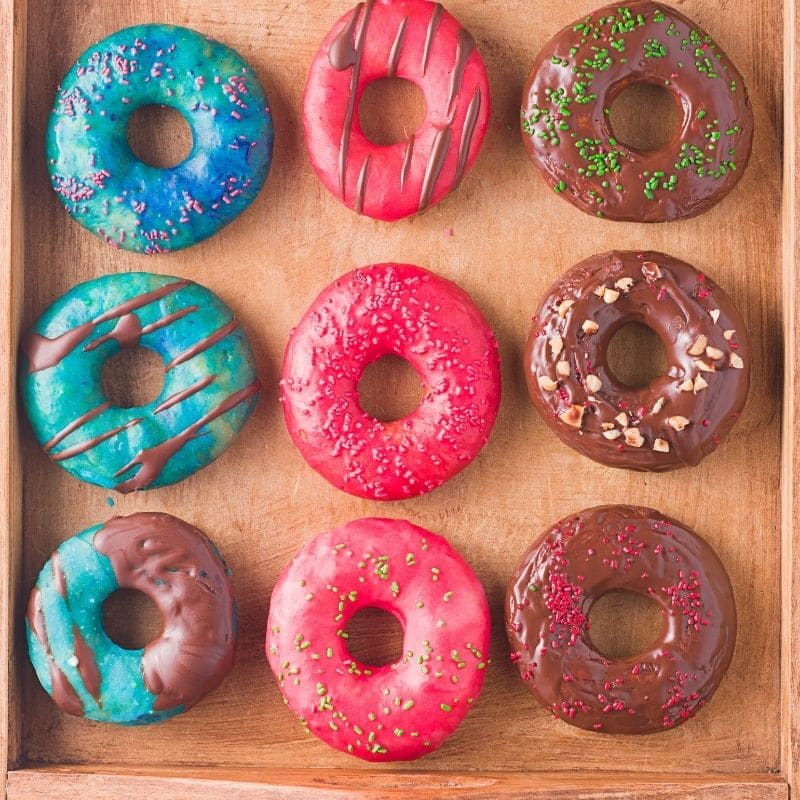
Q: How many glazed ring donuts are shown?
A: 9